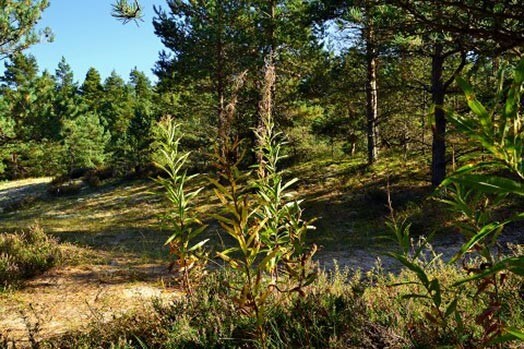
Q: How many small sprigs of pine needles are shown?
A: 1